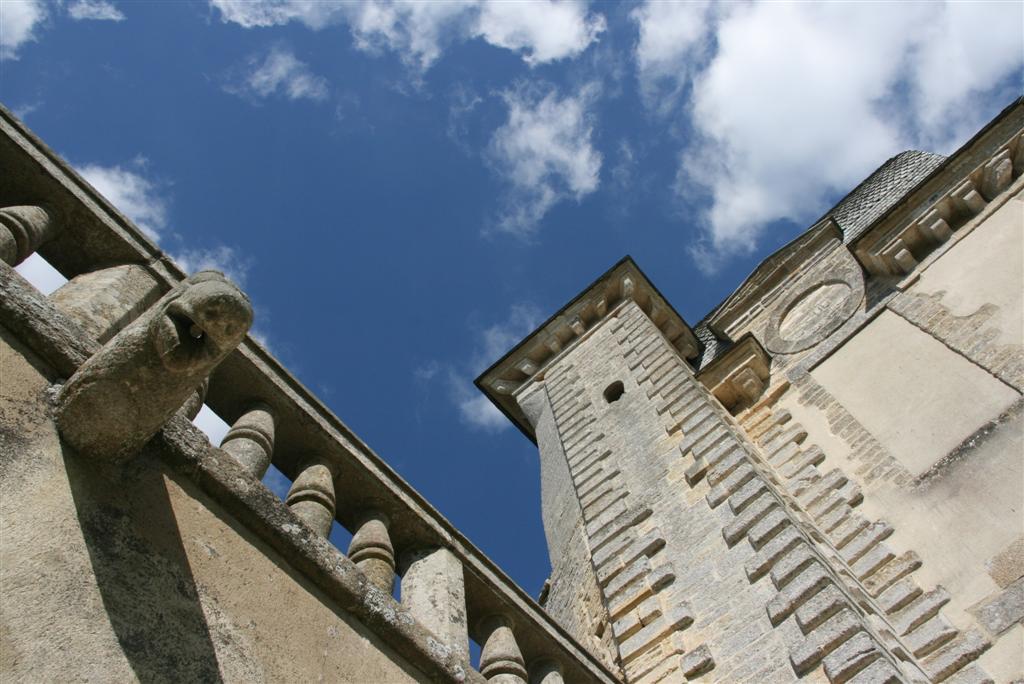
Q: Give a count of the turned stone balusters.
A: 7